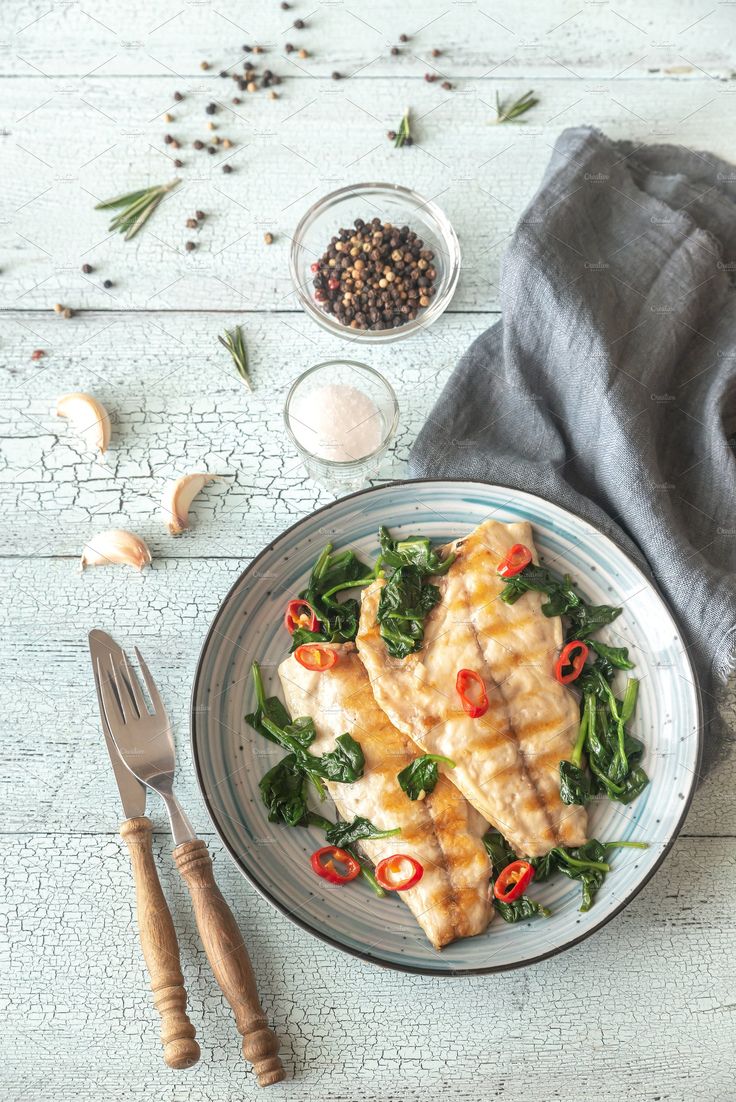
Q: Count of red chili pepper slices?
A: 8